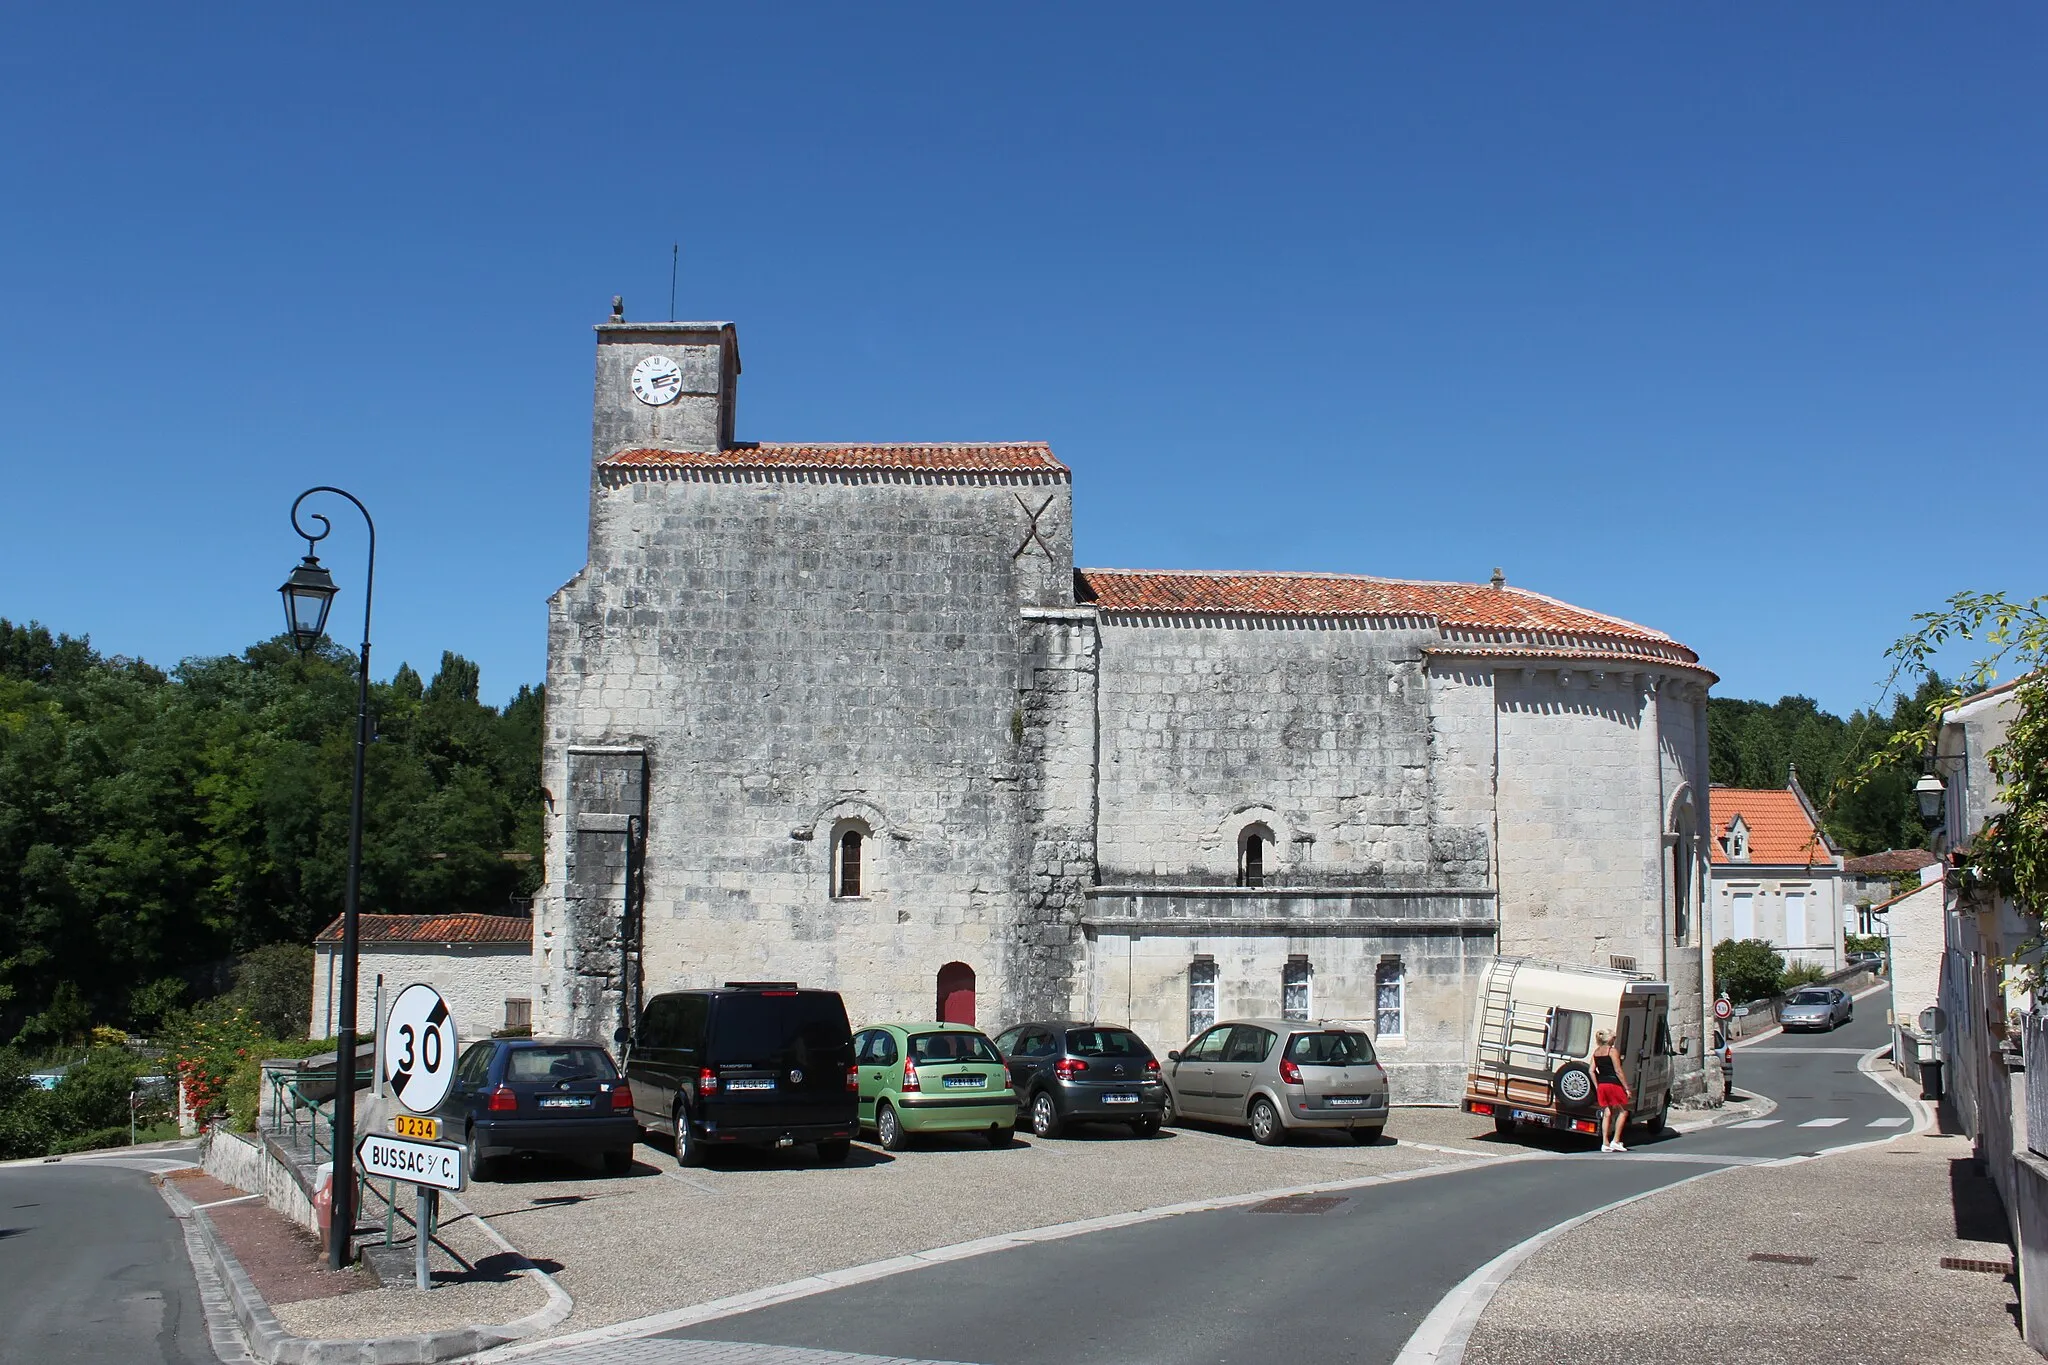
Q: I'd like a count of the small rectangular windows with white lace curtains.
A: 3